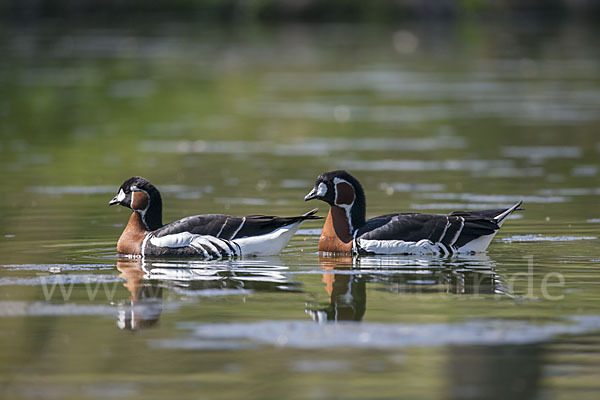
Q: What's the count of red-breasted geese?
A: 2